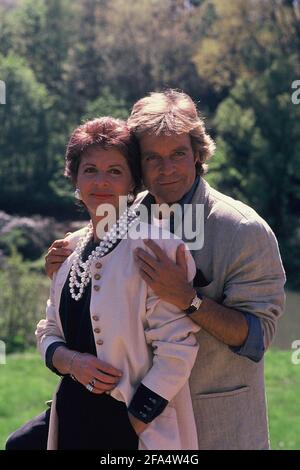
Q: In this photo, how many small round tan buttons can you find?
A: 6